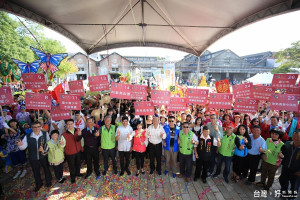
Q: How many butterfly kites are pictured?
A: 2